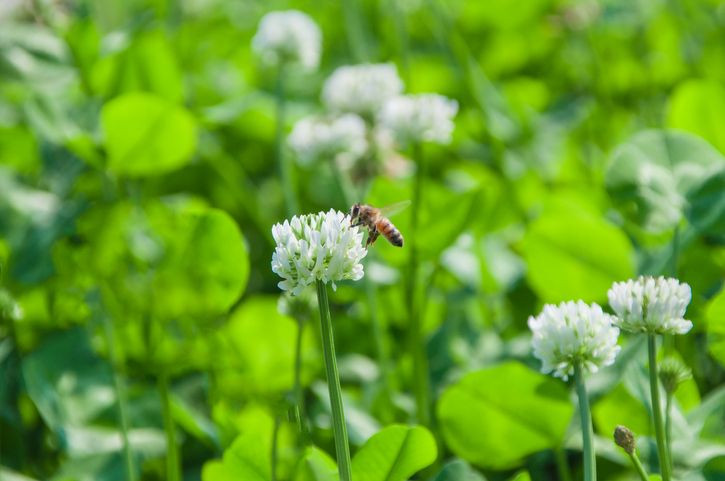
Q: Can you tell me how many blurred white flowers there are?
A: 4